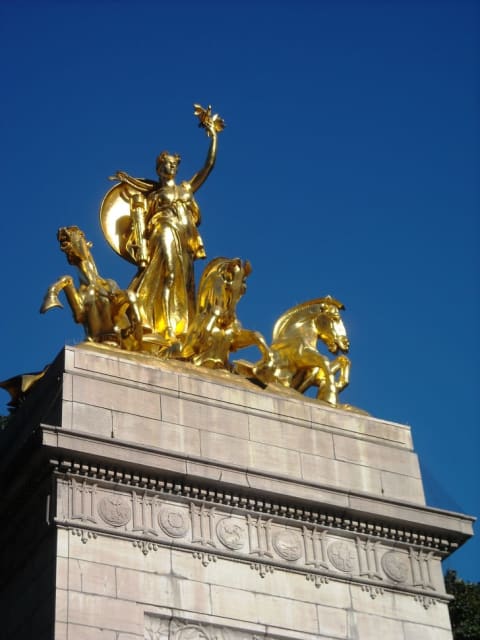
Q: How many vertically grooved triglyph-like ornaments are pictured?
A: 7